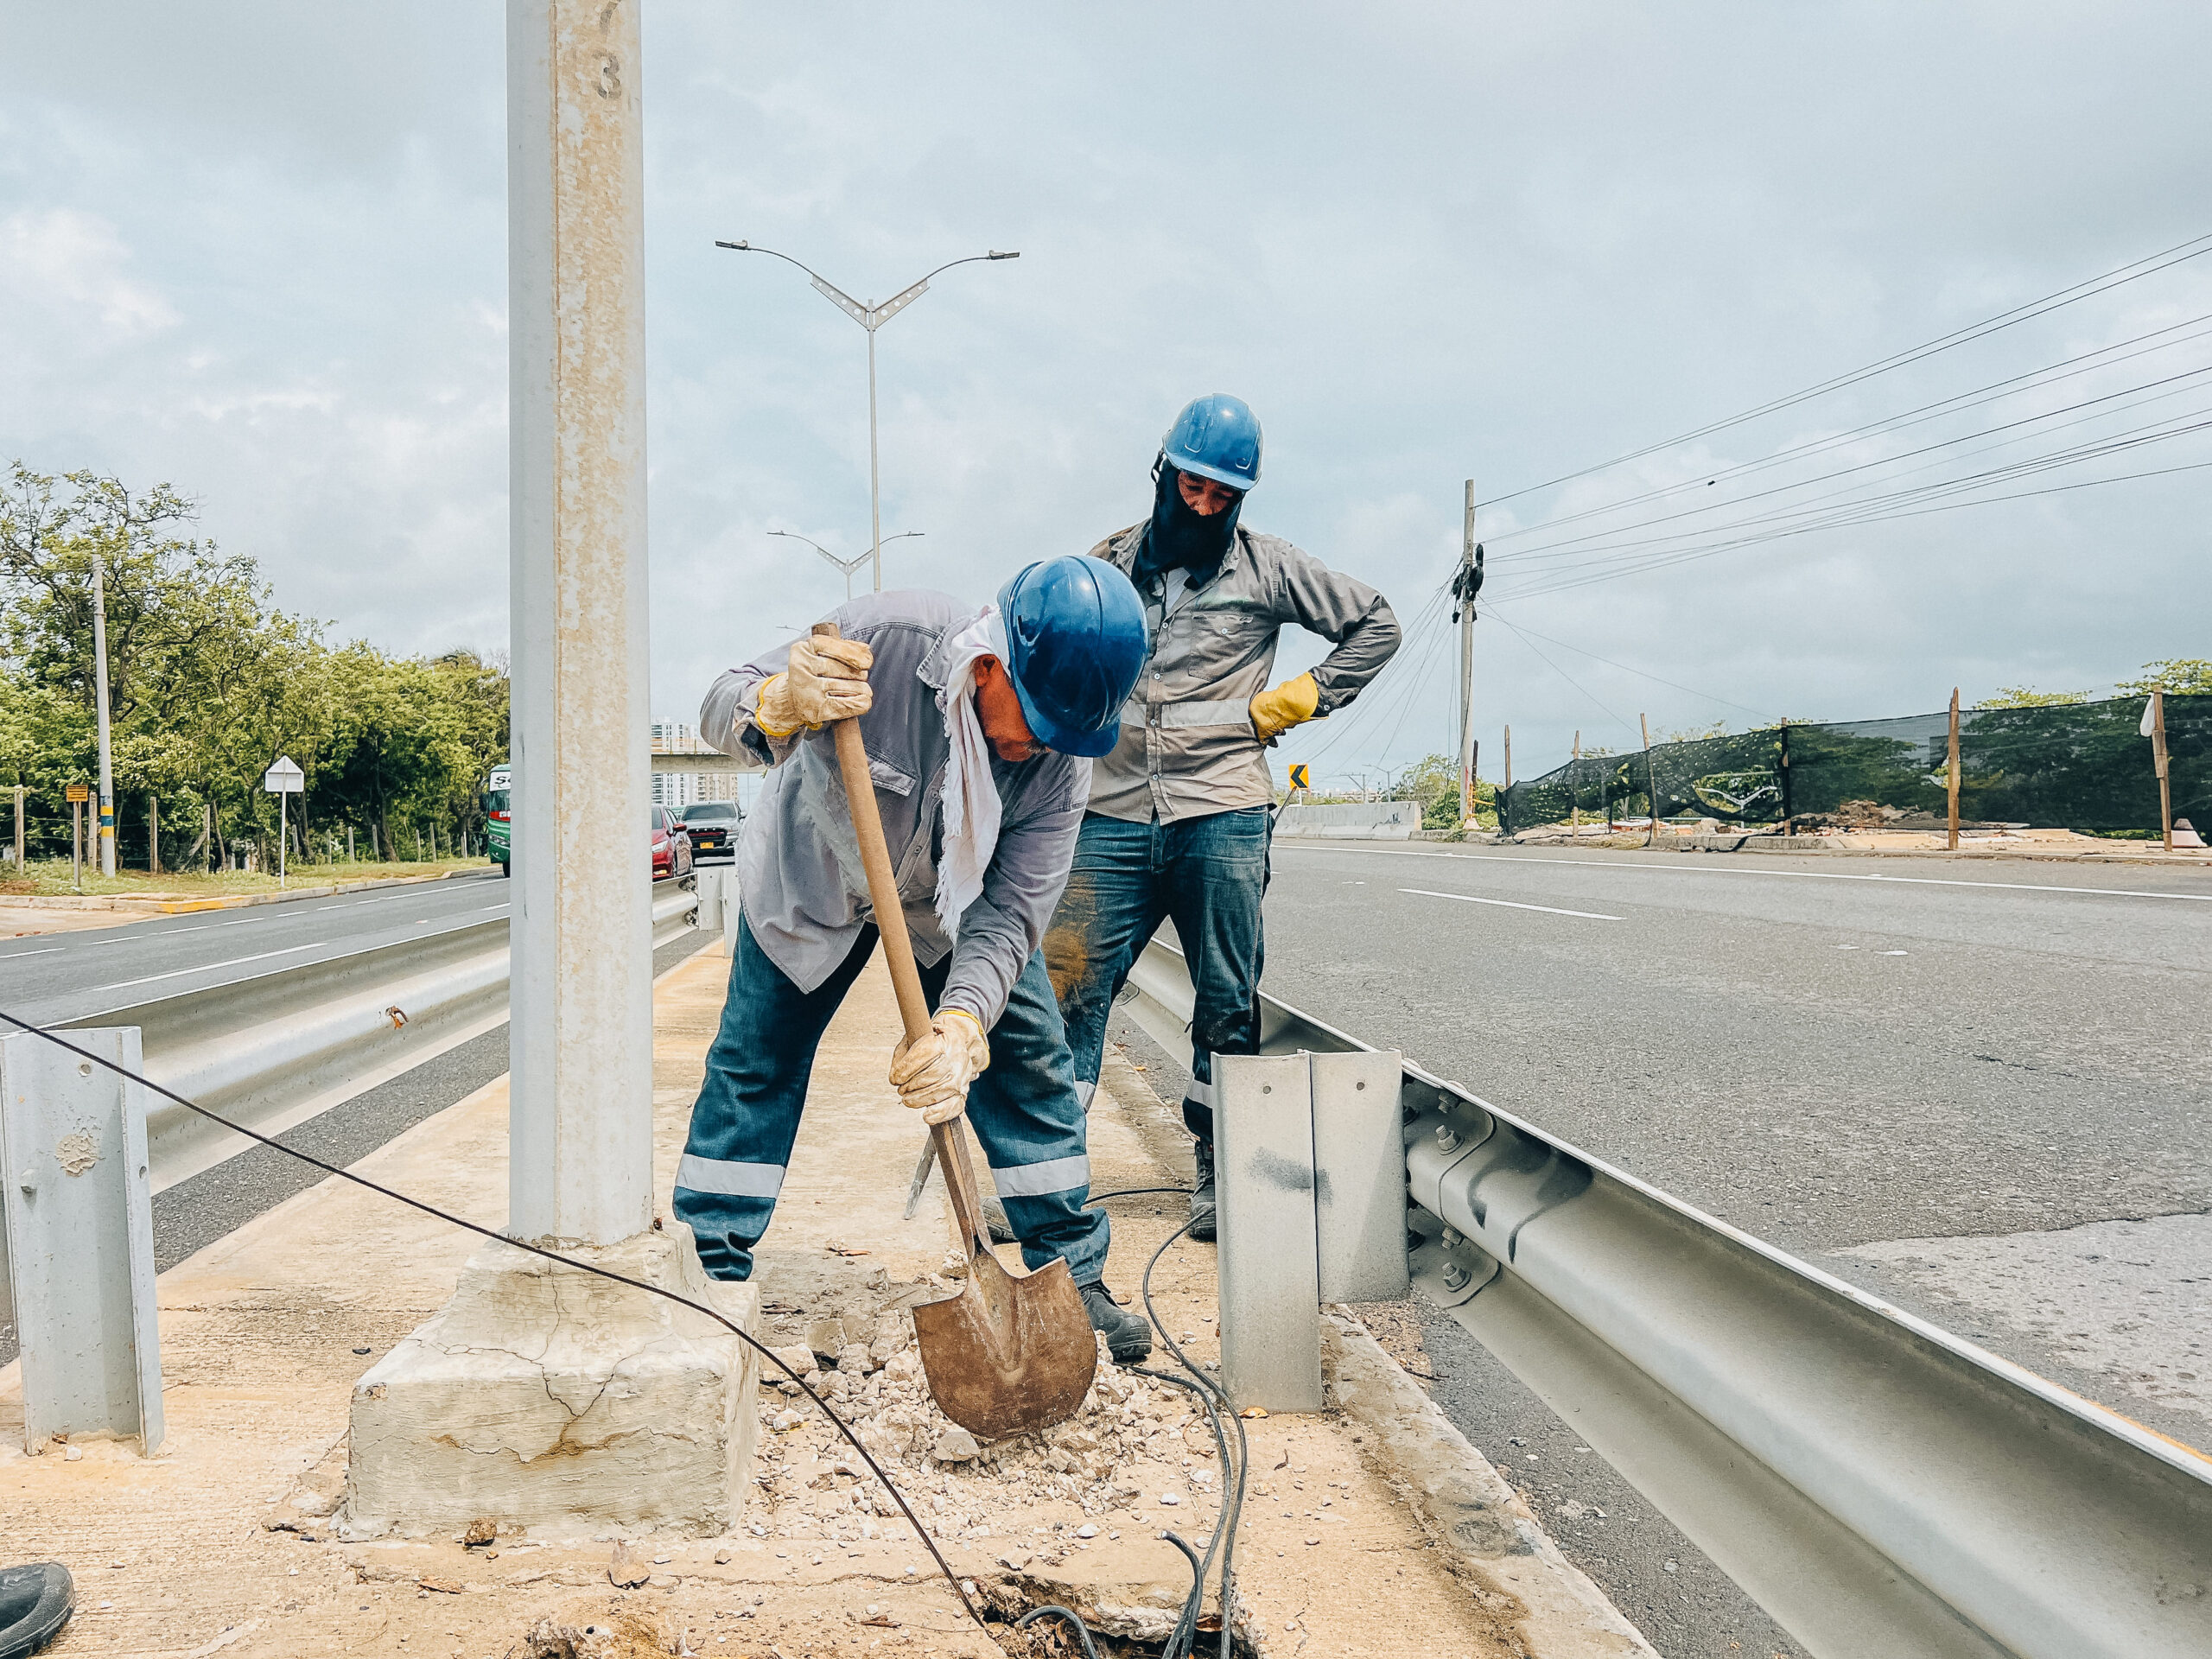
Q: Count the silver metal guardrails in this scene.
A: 2